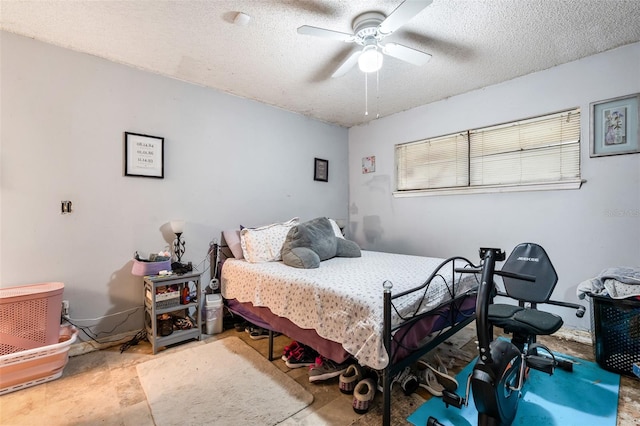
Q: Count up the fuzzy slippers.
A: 2